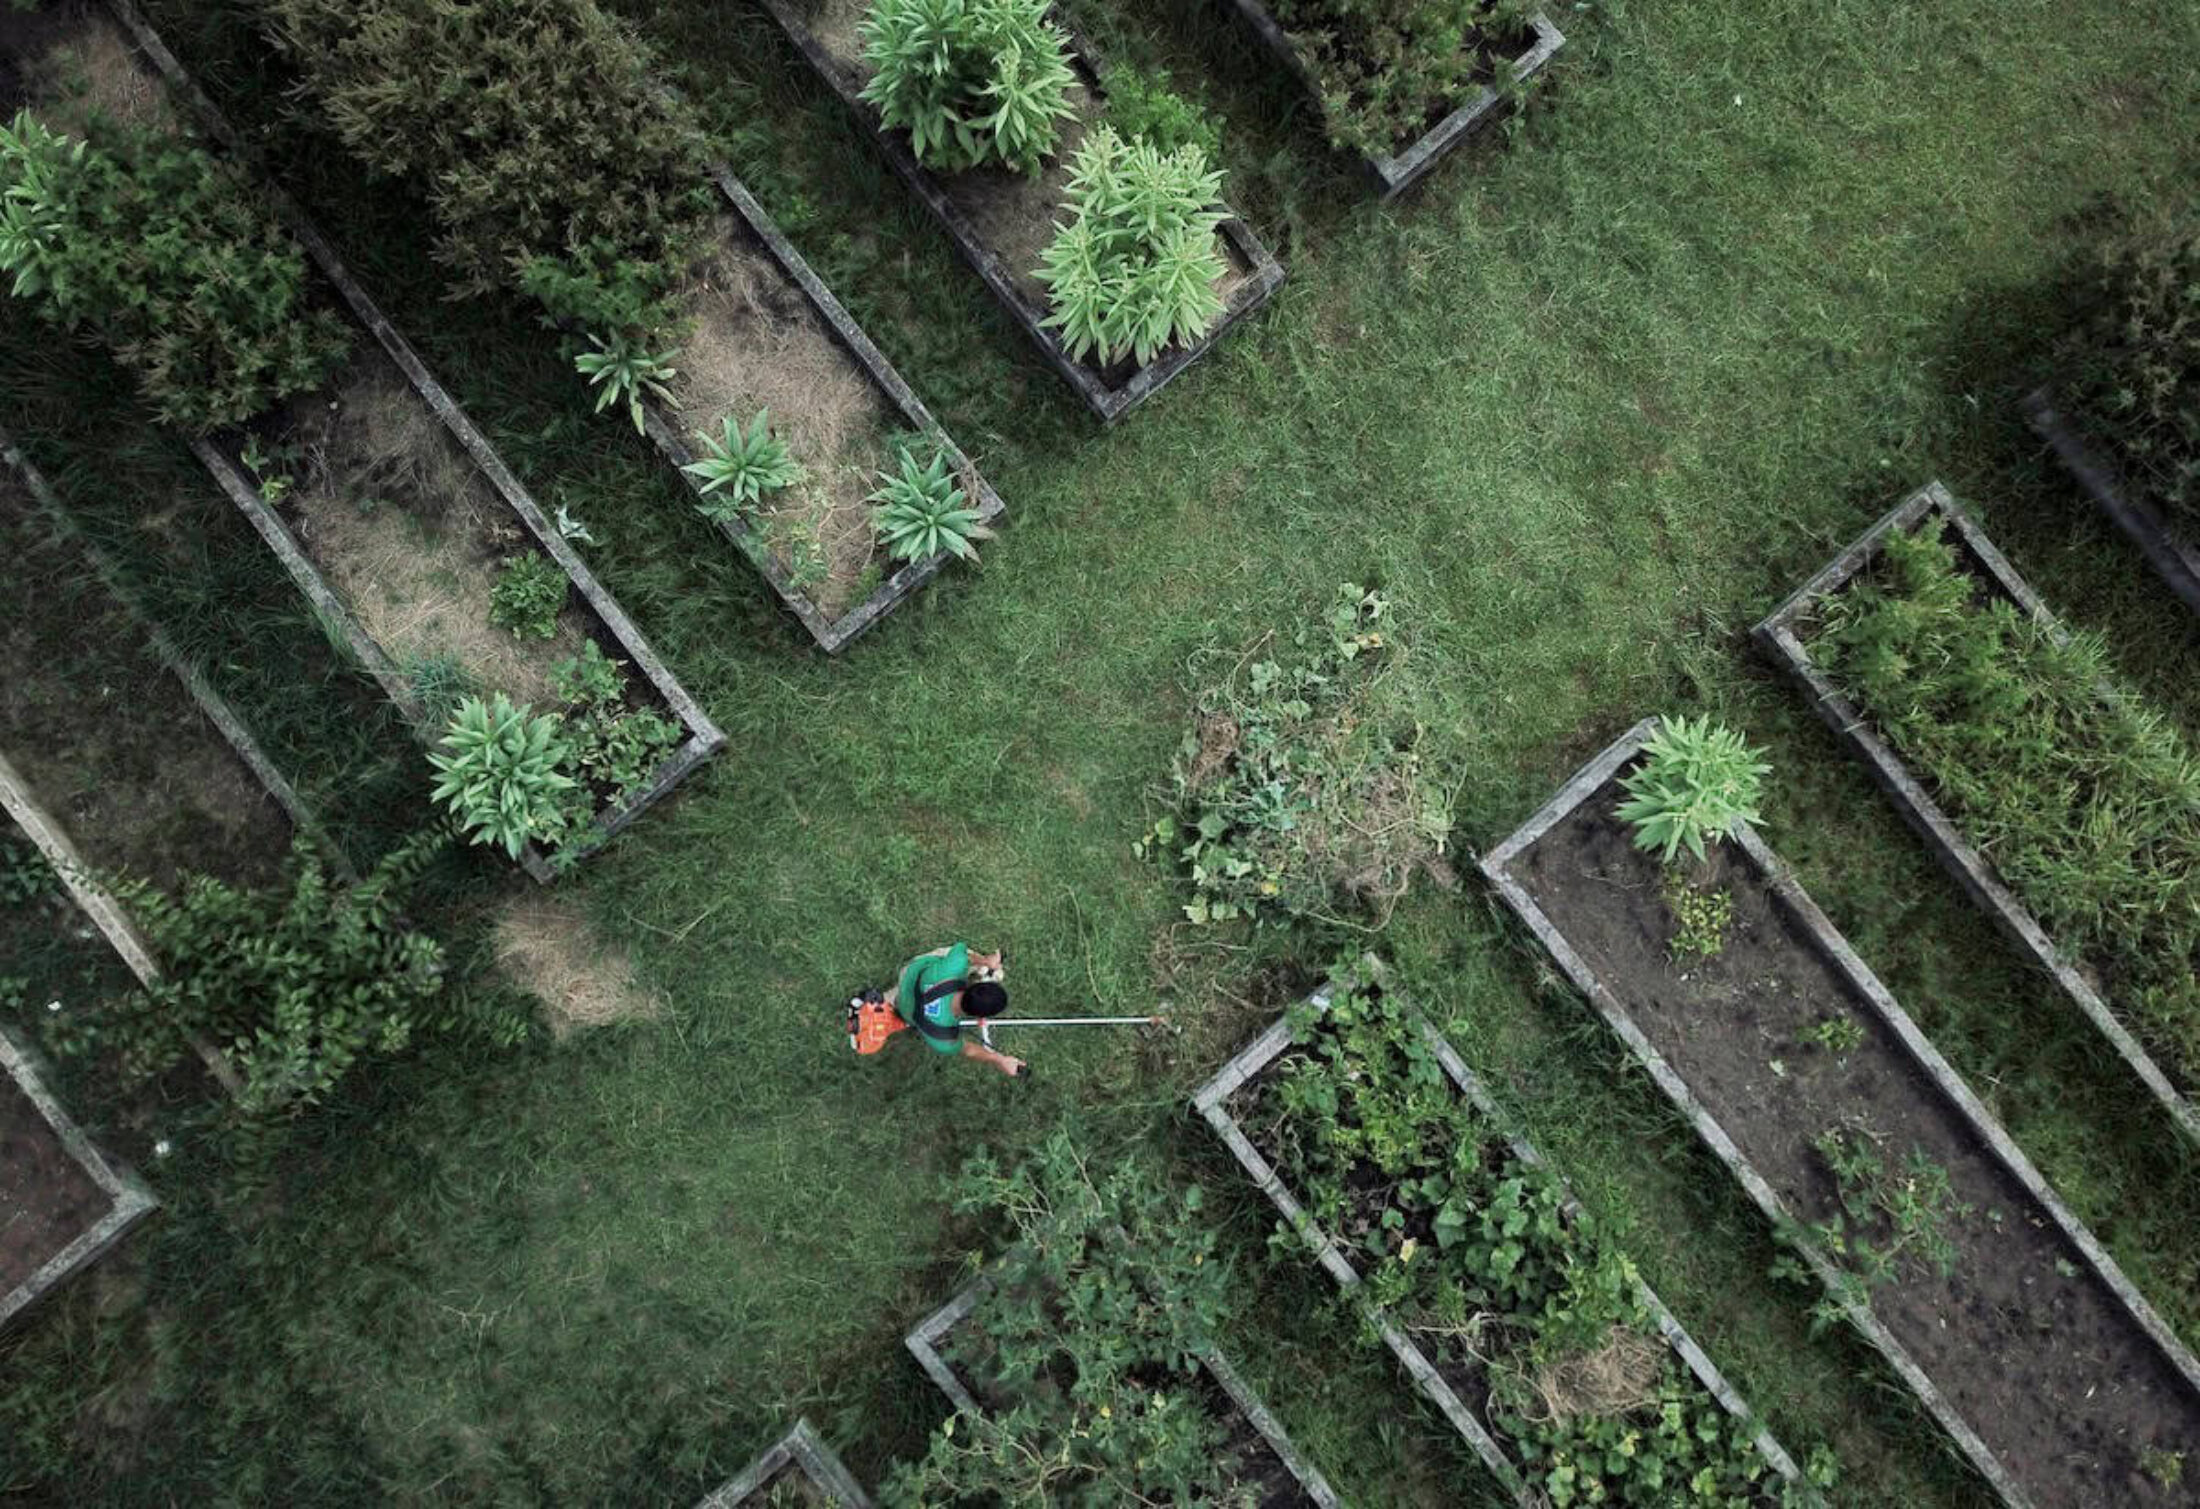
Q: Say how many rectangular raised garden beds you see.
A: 12